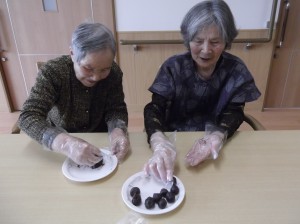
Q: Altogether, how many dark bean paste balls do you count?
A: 9